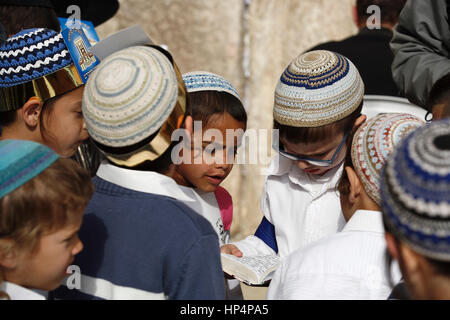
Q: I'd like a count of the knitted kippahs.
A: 7